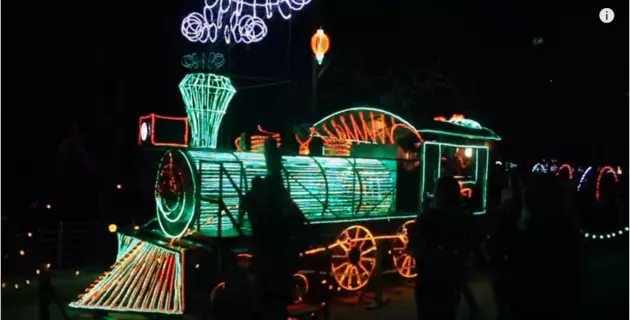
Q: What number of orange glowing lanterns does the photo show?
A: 1